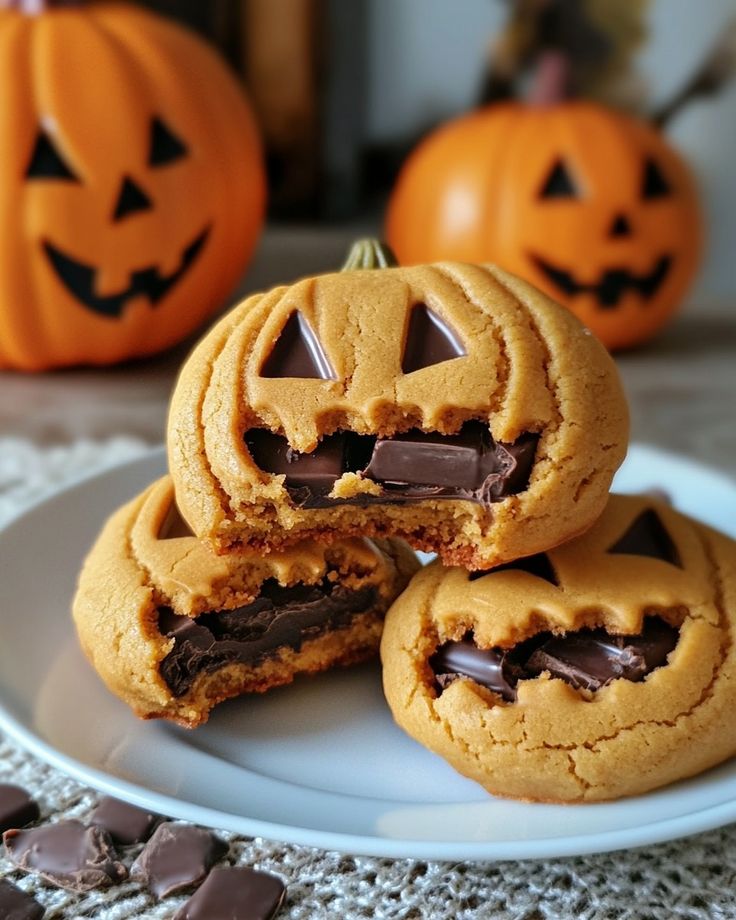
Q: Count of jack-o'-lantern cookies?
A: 3